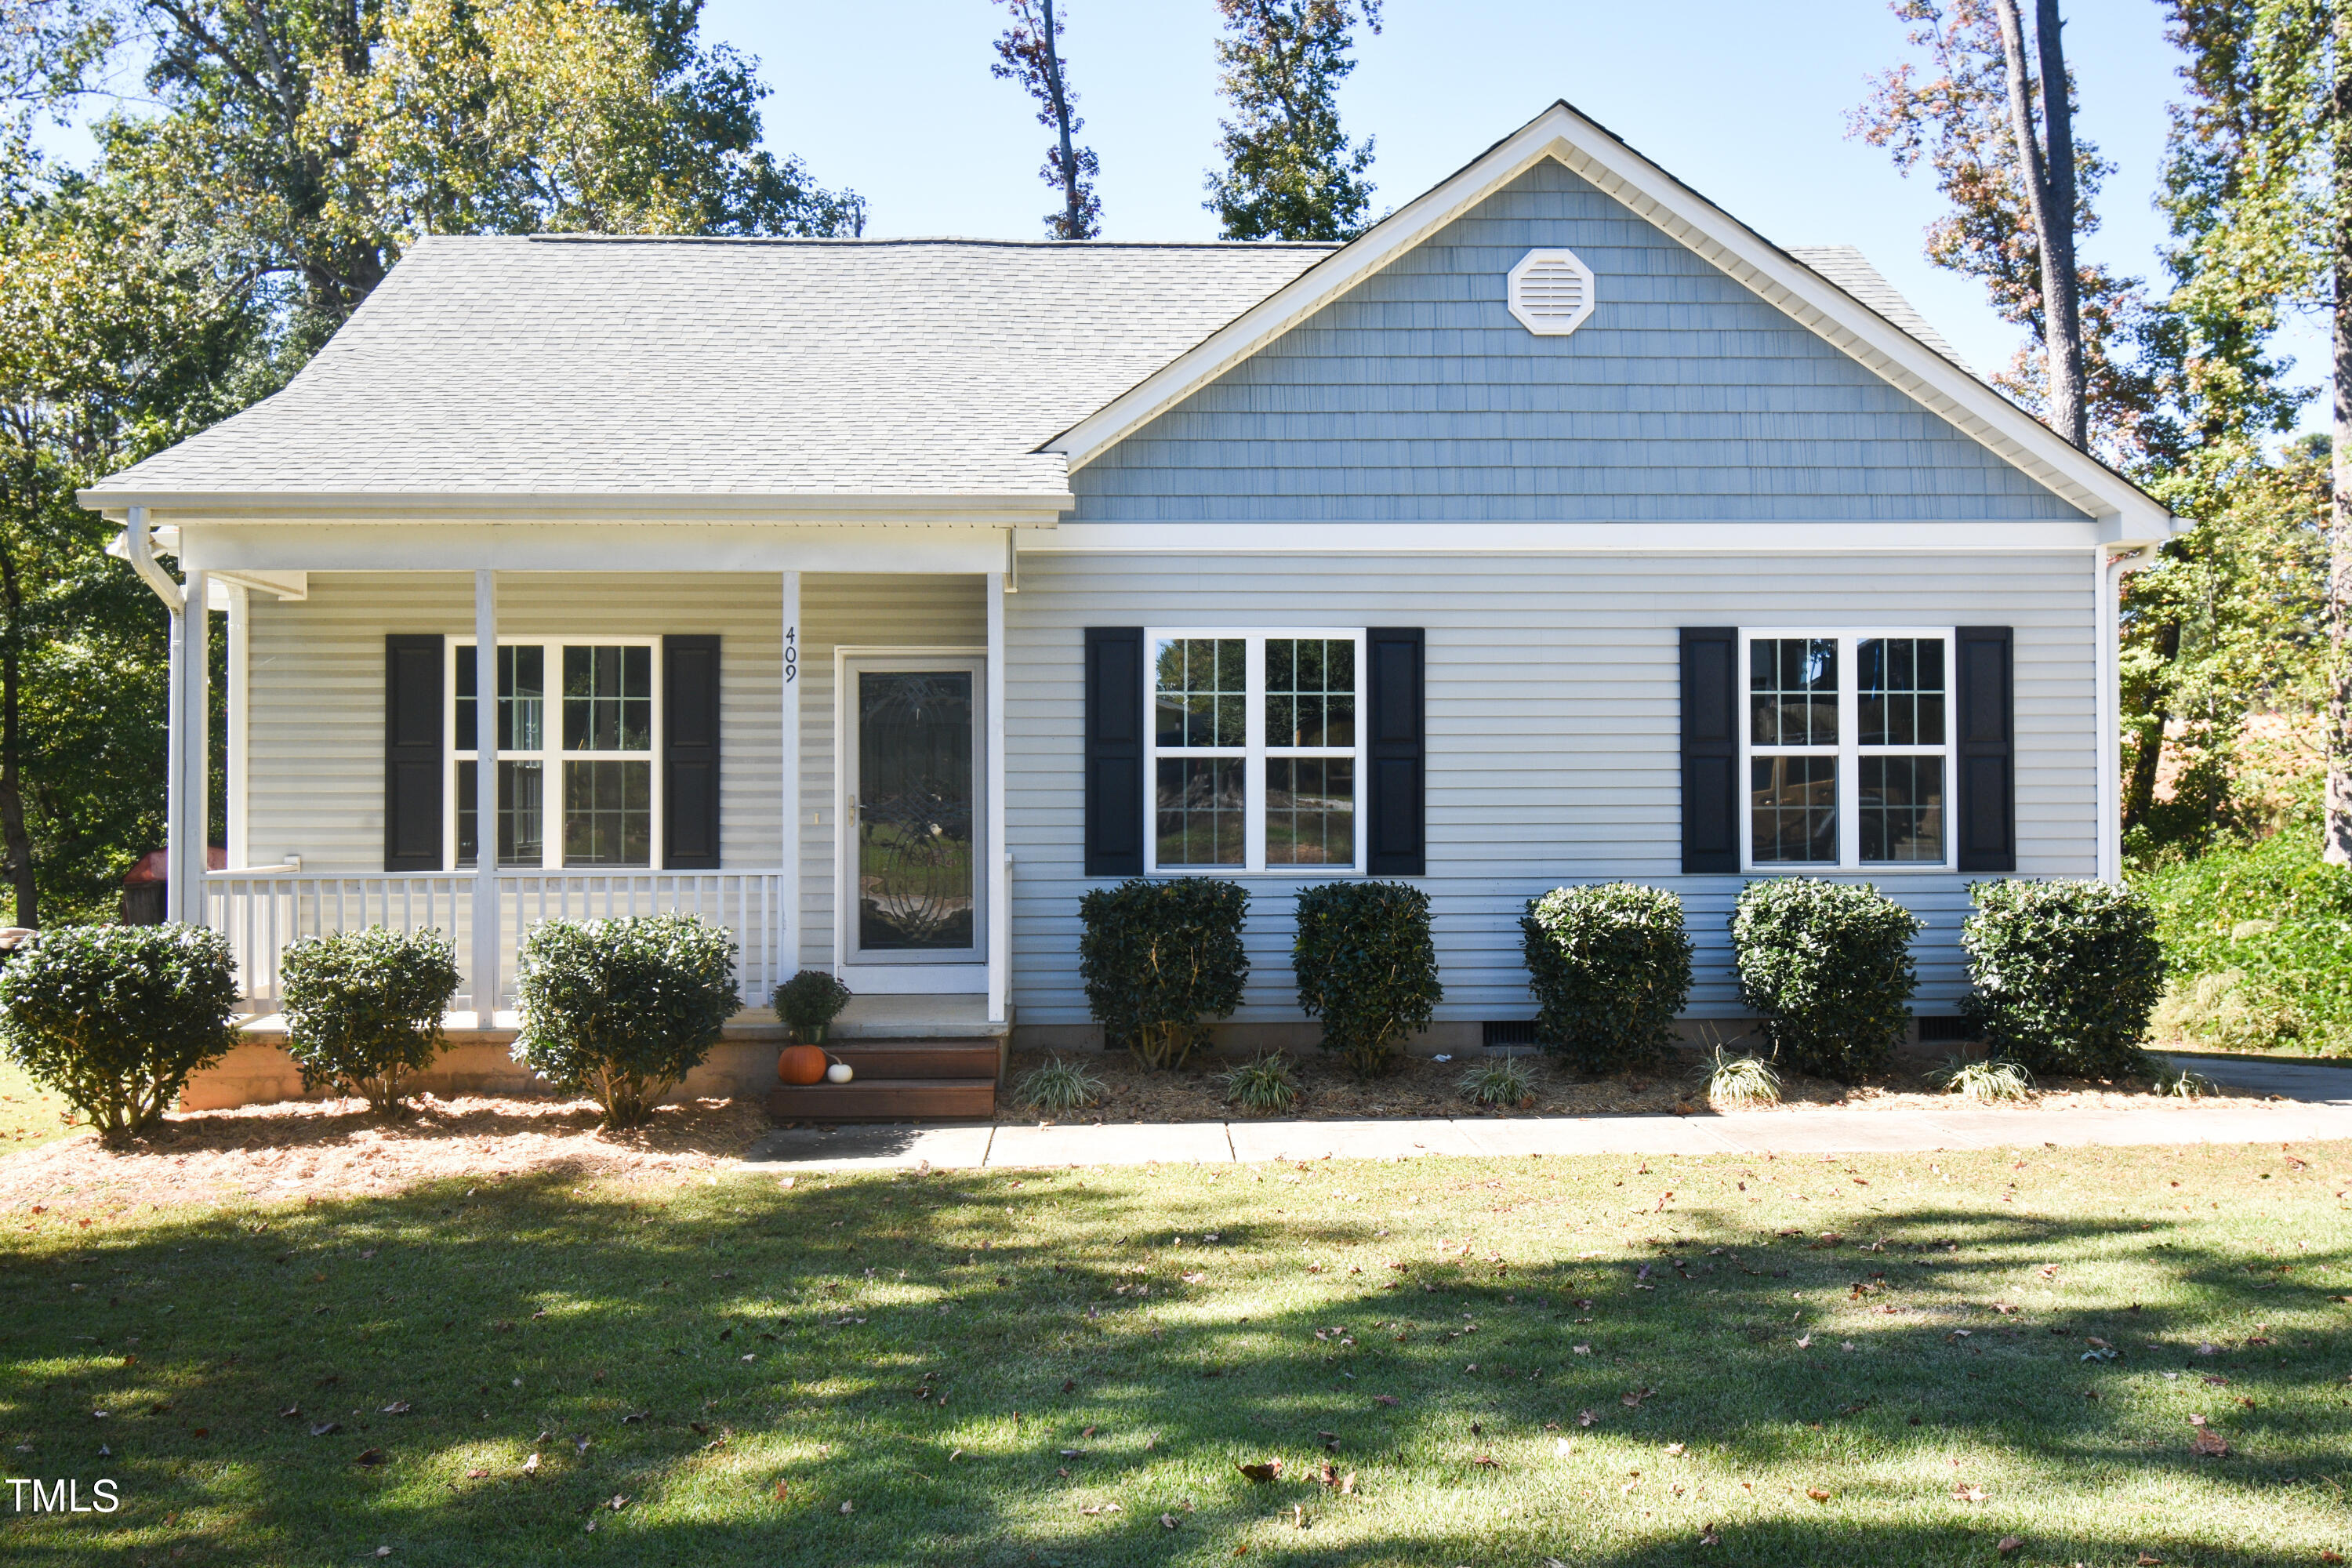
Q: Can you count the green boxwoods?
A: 8